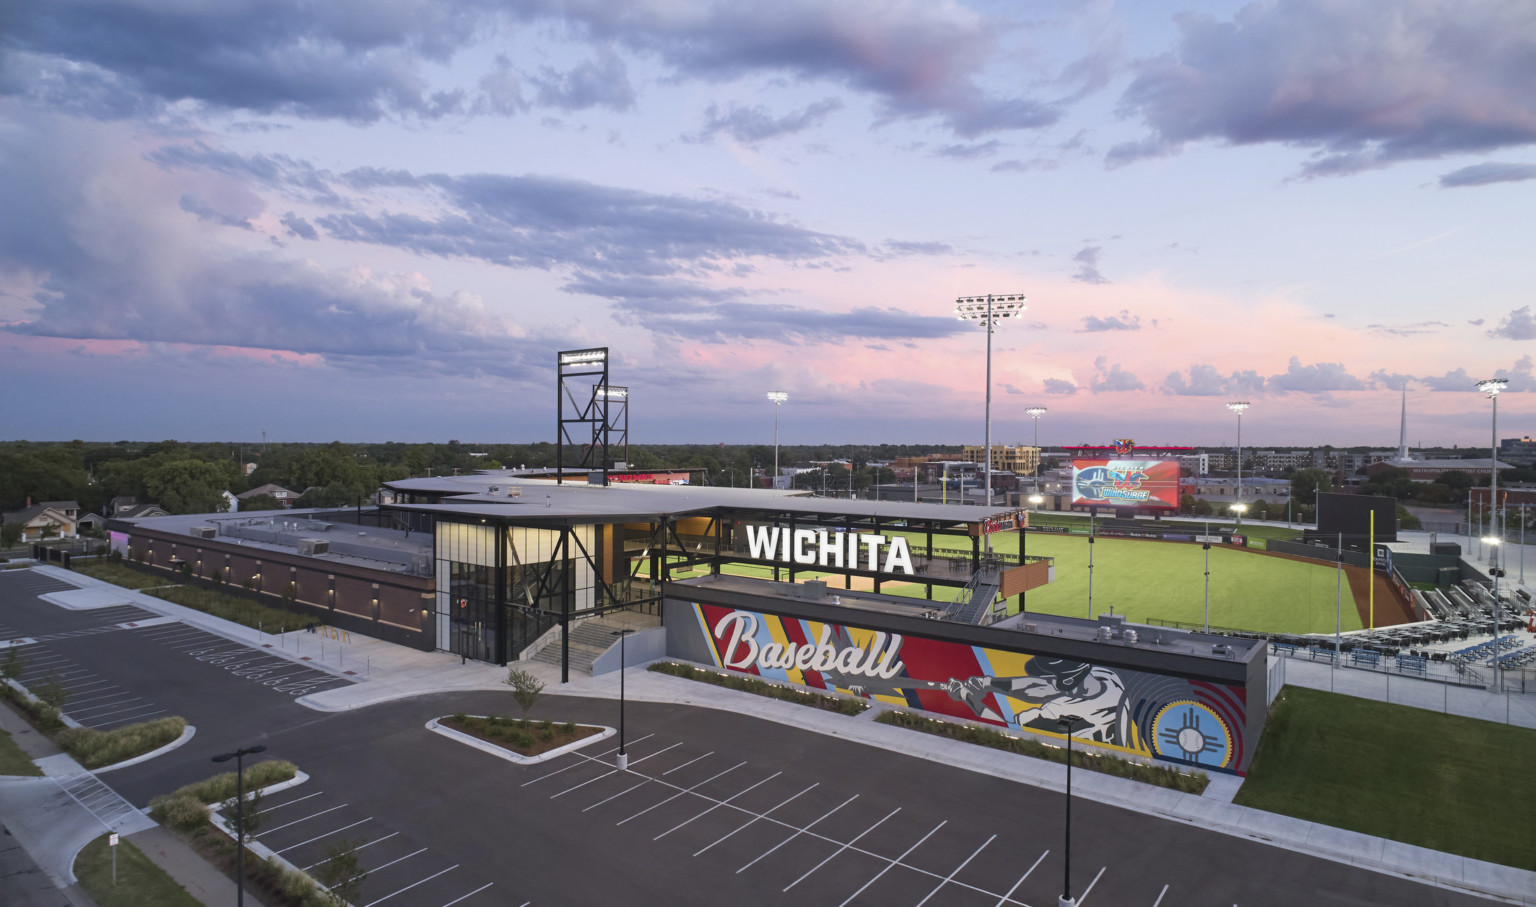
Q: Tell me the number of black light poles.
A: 3